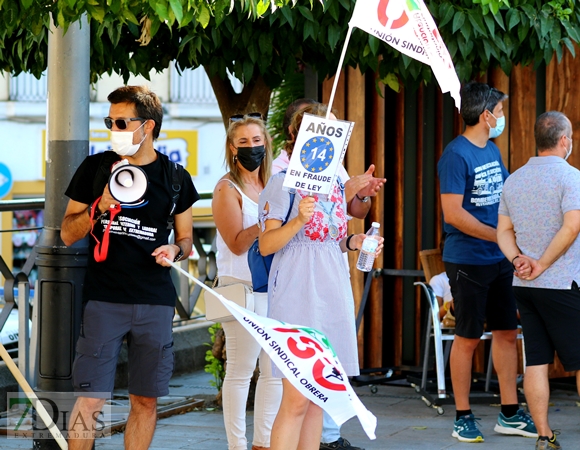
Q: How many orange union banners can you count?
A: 0